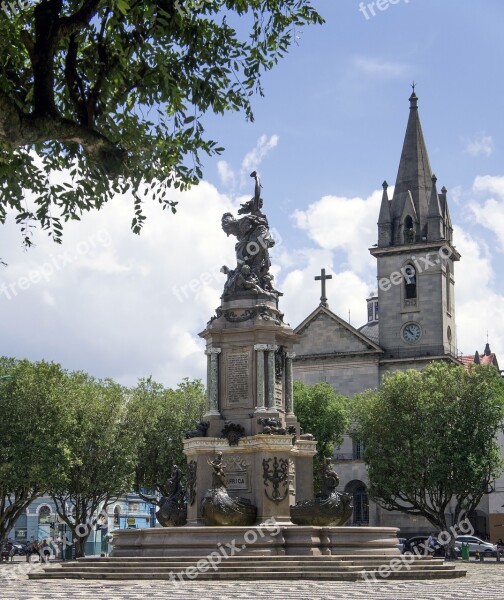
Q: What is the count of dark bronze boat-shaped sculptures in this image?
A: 3